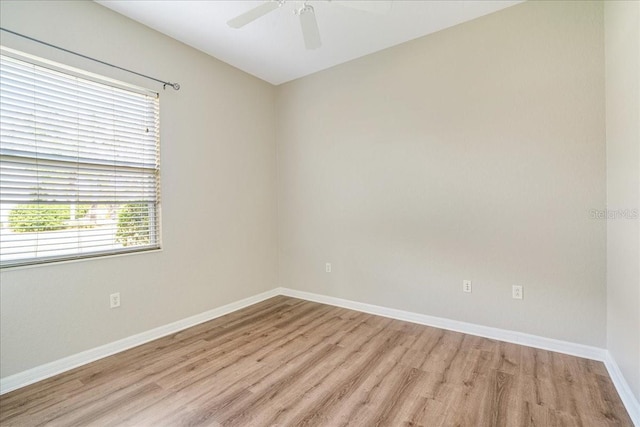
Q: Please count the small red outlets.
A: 0